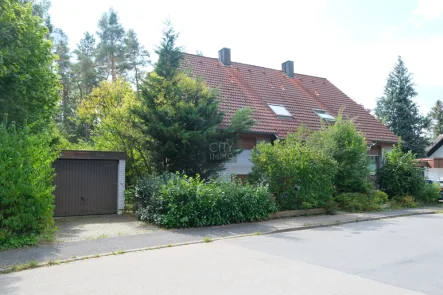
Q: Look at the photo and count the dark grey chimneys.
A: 2